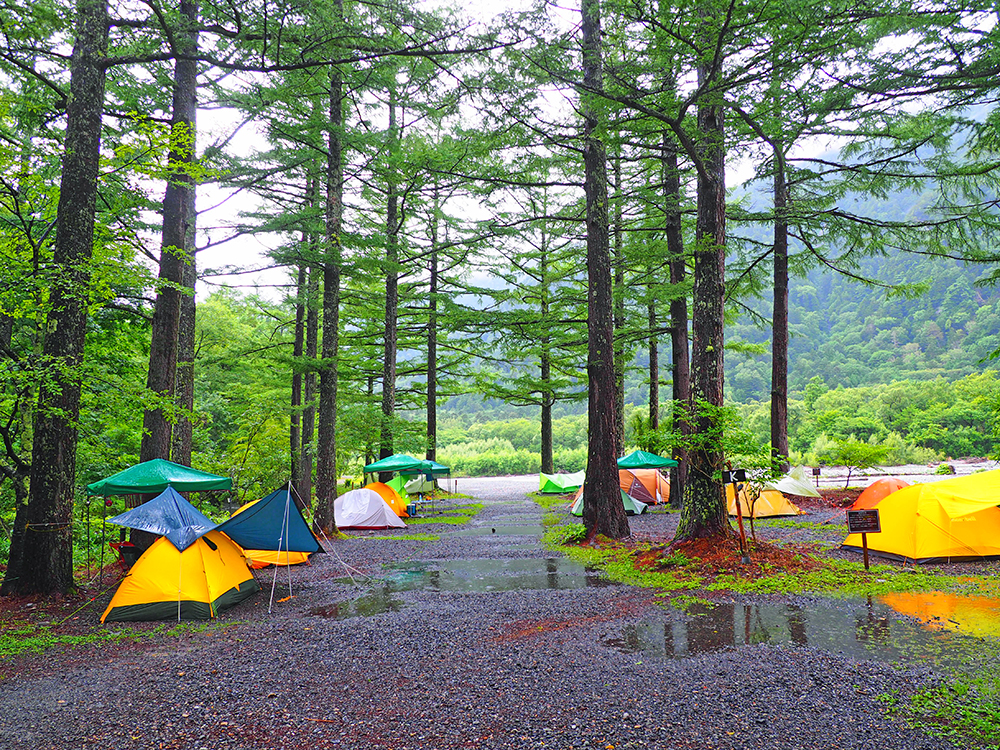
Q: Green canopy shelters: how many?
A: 4